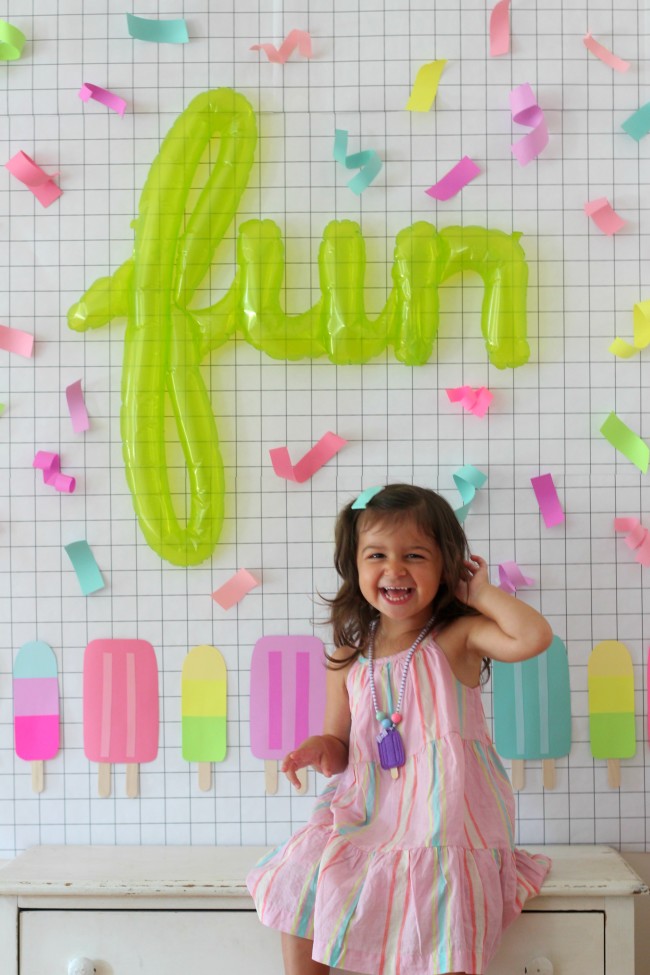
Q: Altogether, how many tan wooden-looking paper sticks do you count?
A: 9